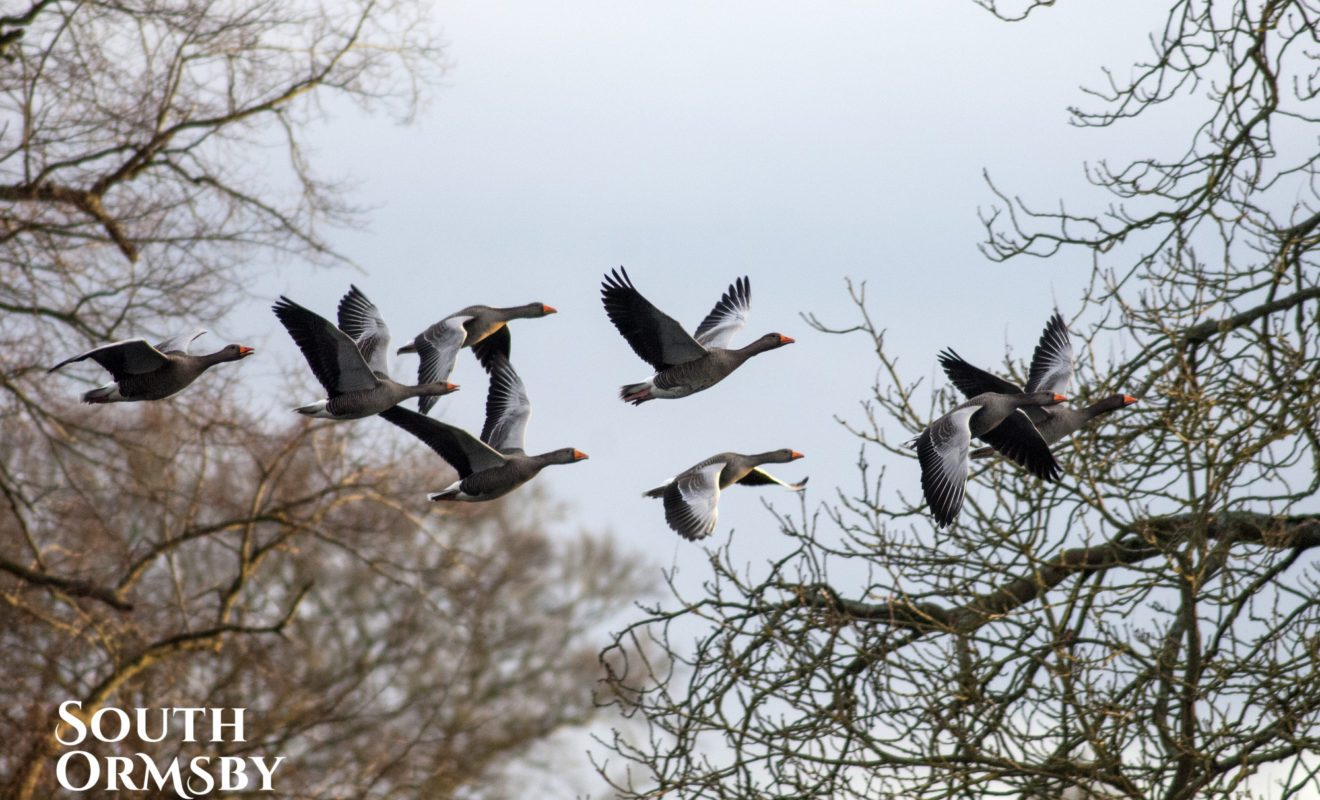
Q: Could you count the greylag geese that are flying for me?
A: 8